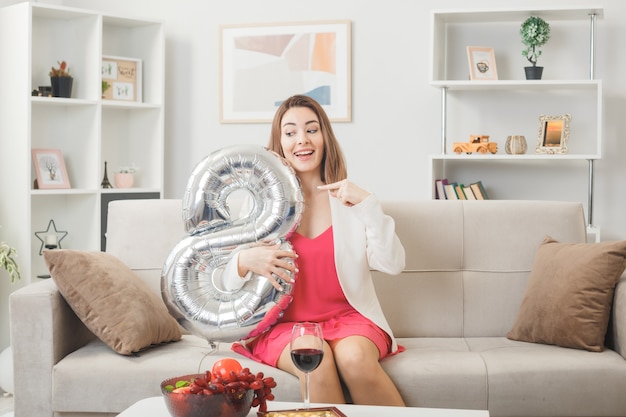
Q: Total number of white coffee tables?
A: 1